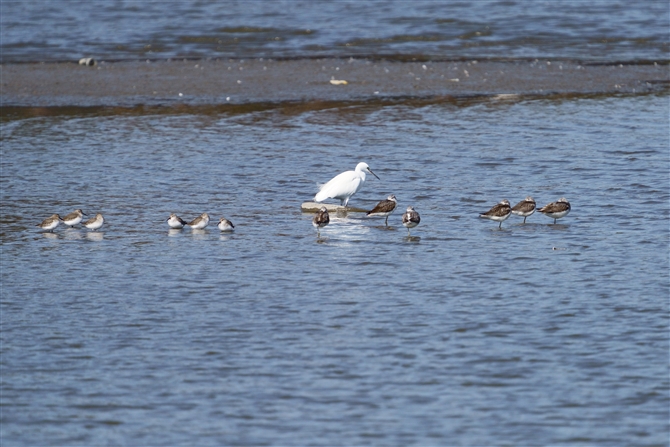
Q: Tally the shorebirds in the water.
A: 12